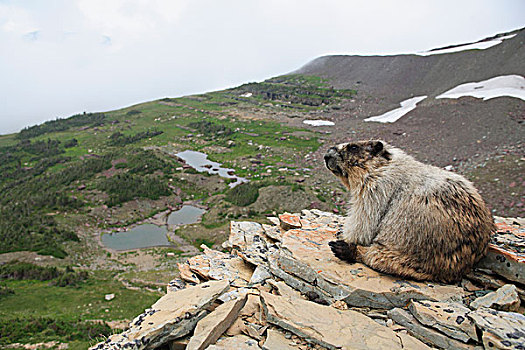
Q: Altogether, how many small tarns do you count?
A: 3